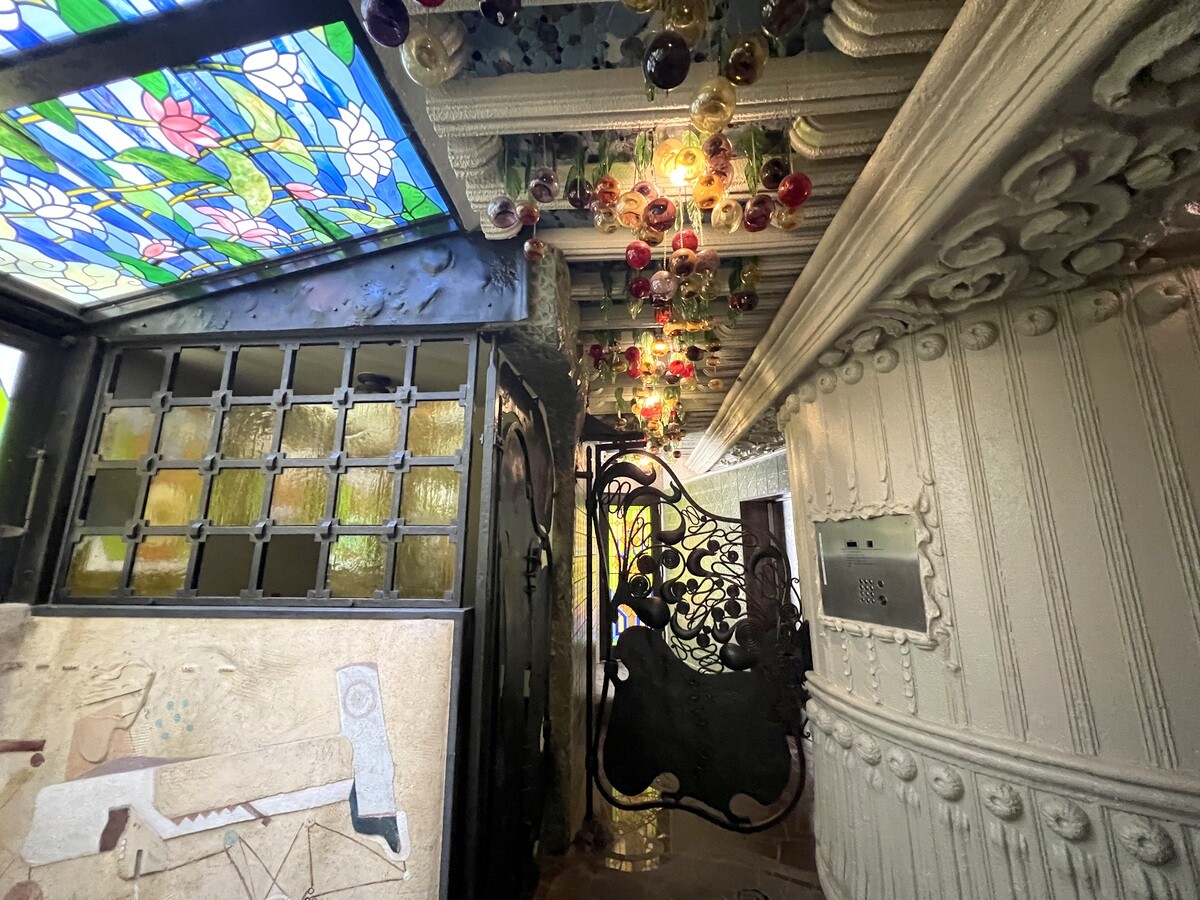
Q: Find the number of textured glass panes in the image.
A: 15